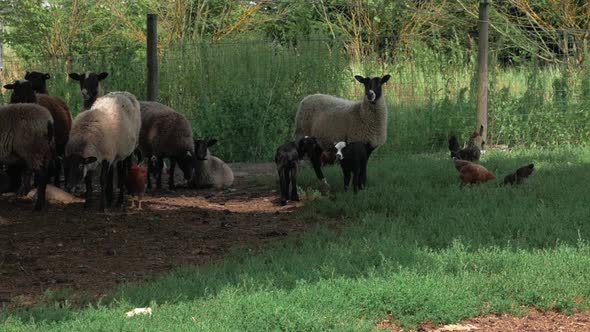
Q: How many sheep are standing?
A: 9